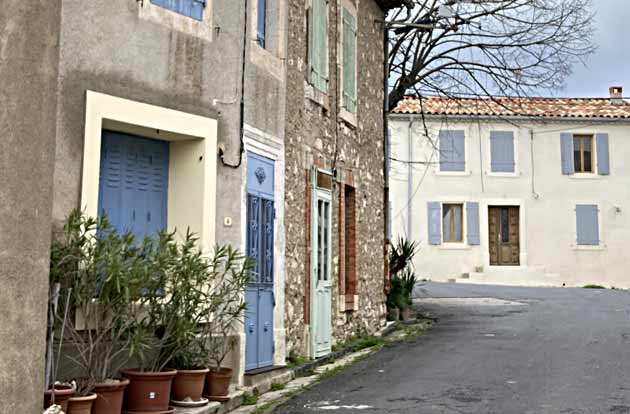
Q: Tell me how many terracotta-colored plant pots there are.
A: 6